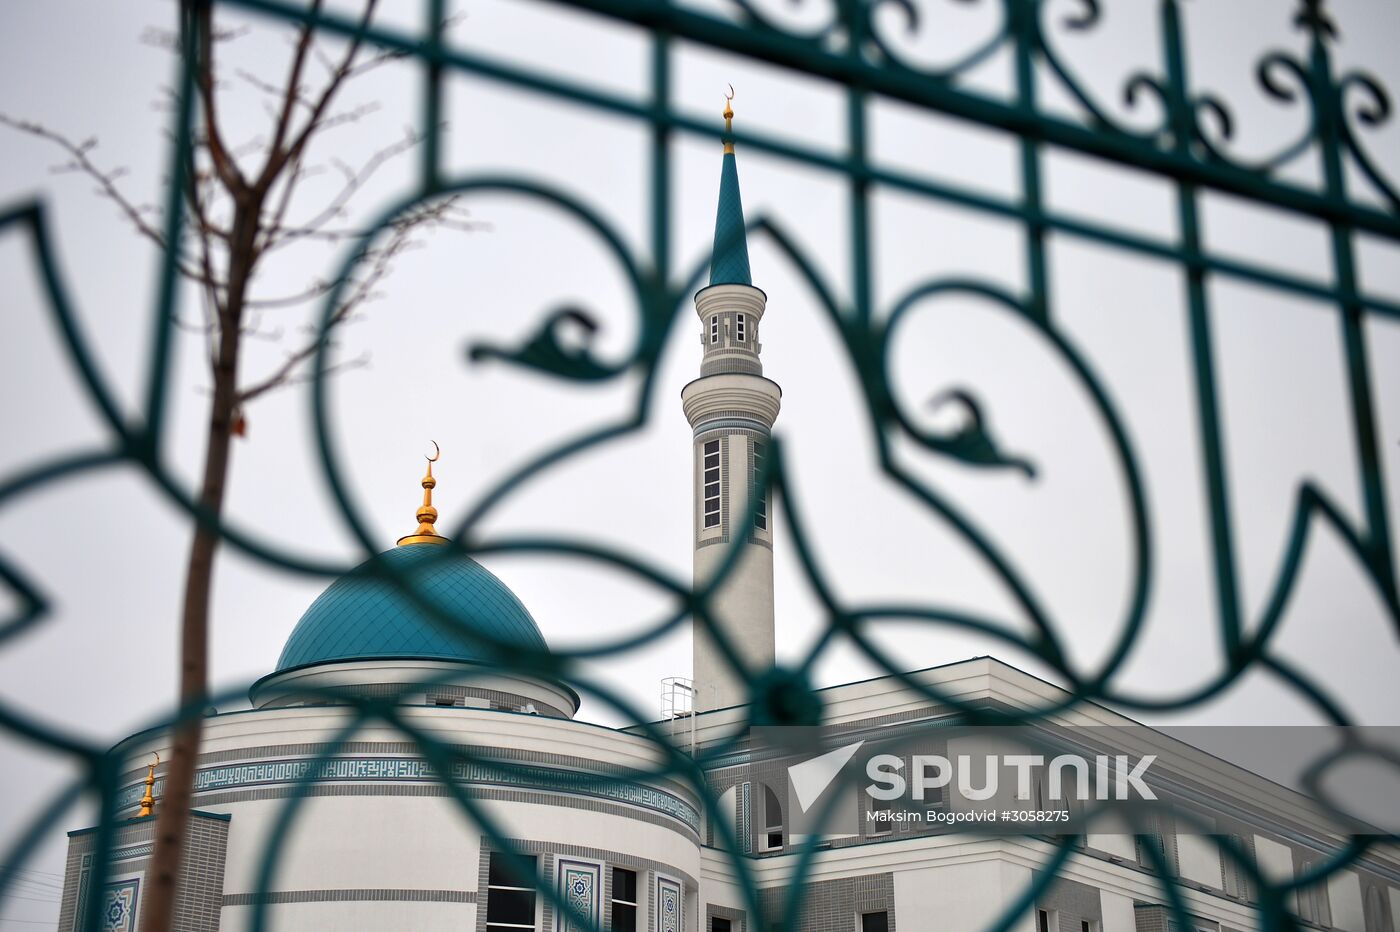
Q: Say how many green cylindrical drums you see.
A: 0